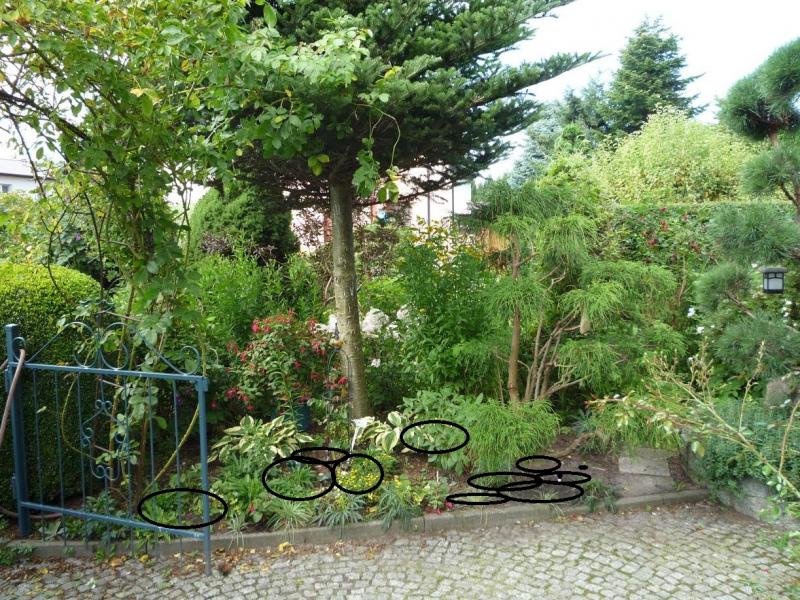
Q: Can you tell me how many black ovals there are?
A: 10